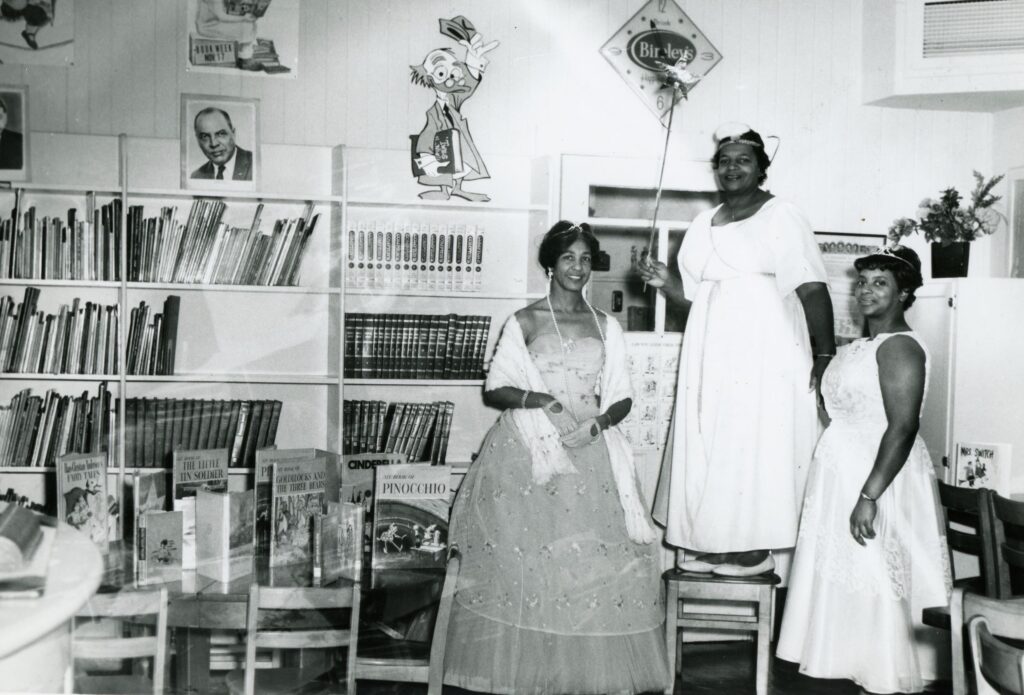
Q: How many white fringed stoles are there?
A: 1